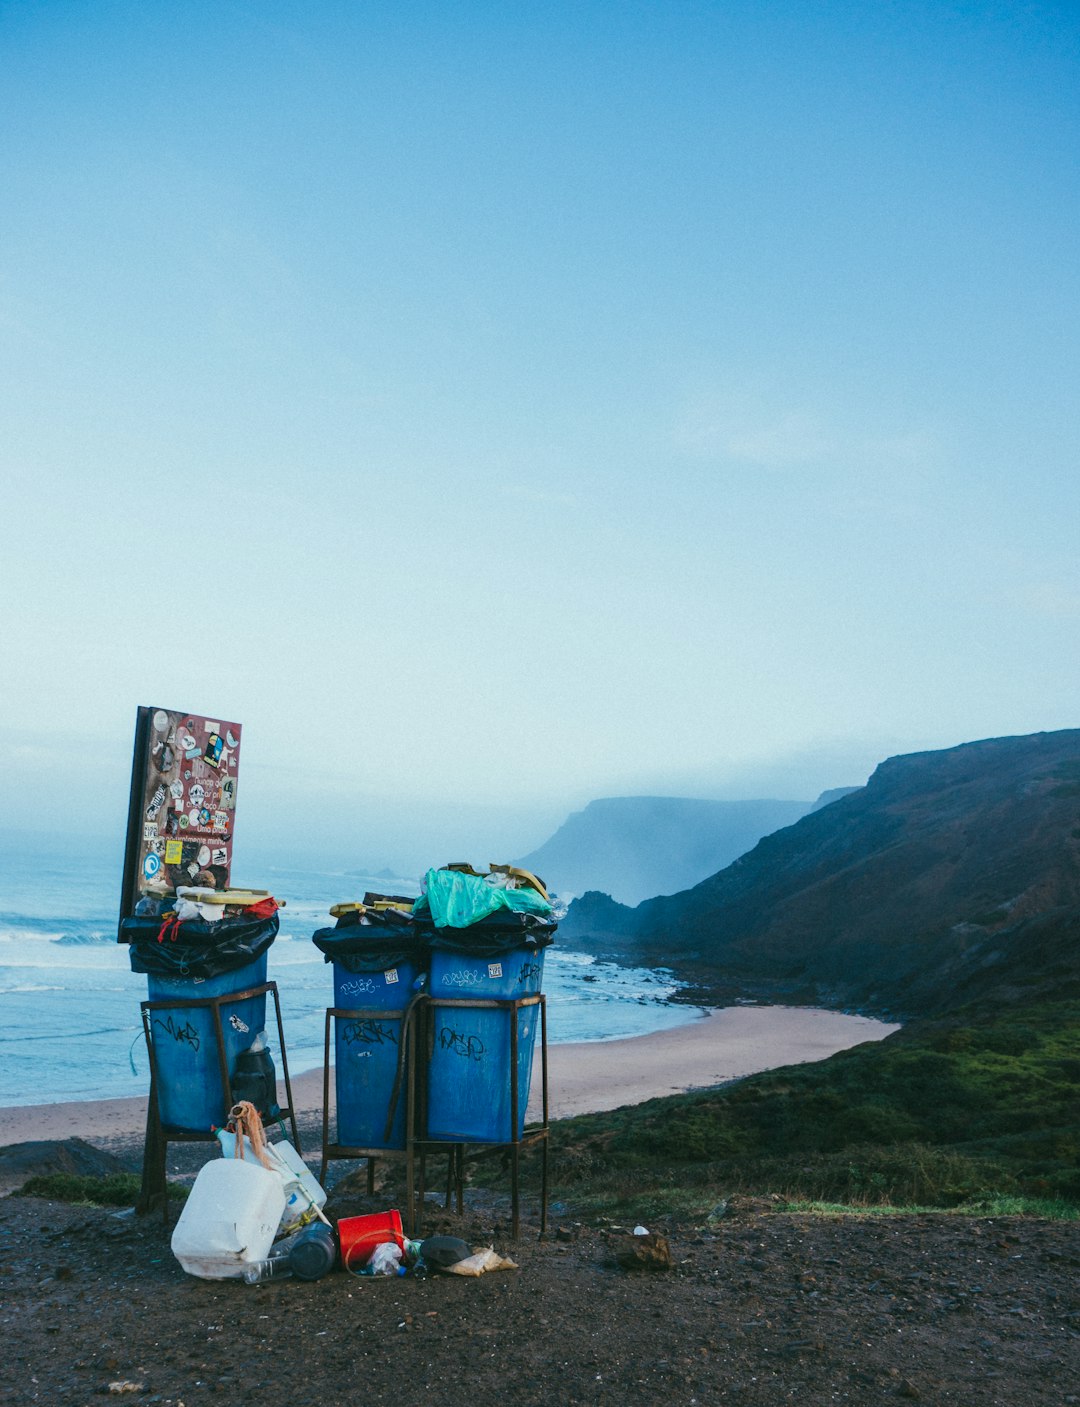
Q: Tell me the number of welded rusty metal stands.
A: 3